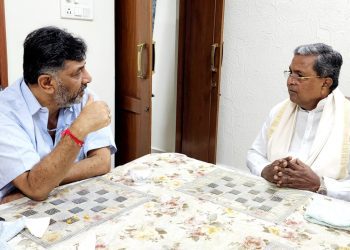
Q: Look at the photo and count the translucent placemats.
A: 2